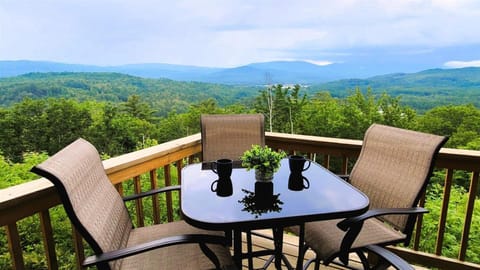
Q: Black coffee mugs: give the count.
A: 2